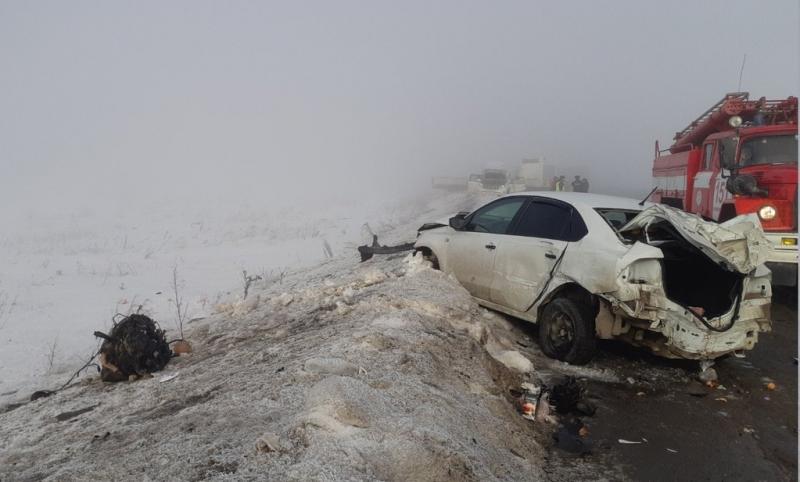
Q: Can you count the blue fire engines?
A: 0